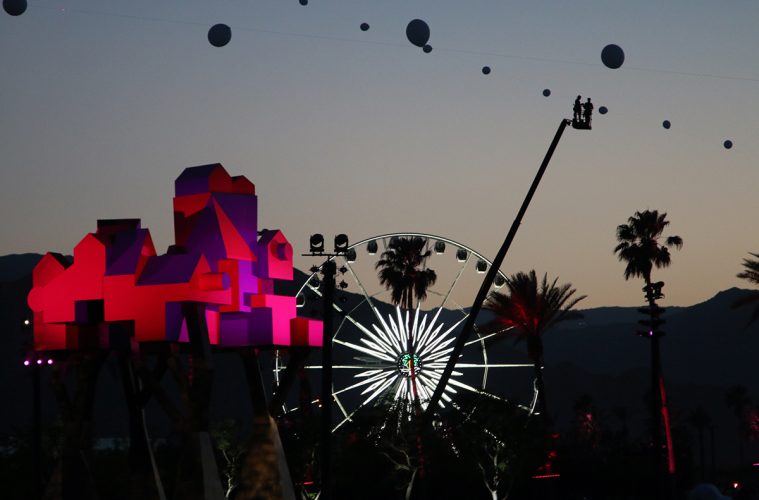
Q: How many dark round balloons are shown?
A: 12